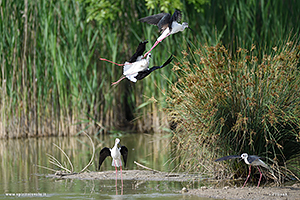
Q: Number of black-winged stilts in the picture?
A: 4